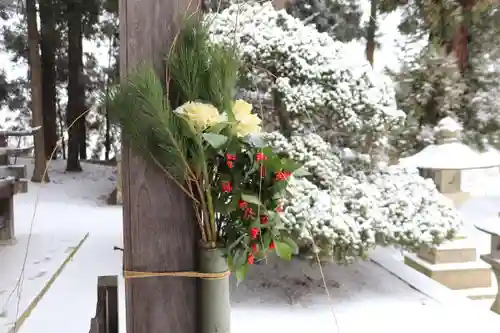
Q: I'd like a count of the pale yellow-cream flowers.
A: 2